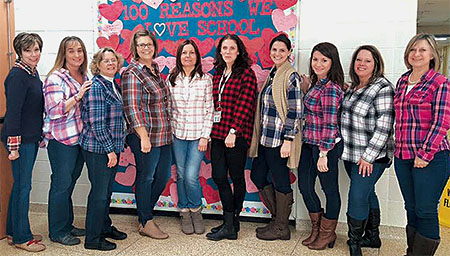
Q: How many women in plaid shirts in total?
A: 10